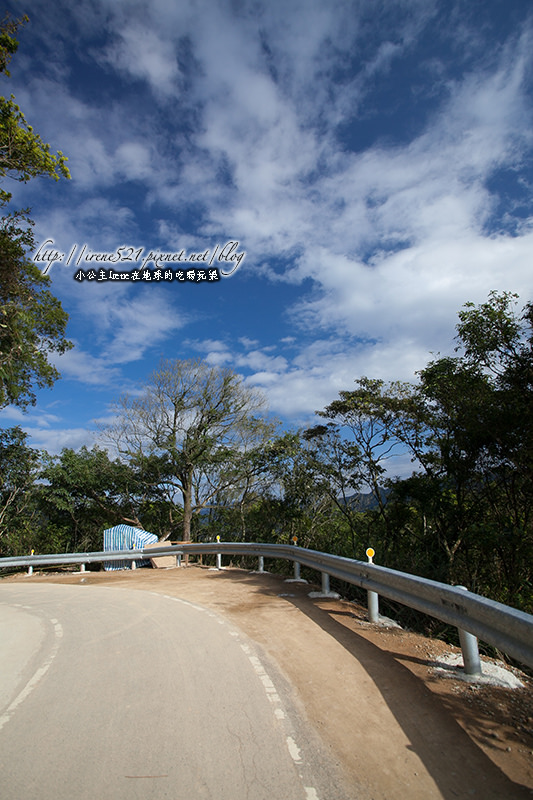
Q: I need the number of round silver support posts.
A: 10